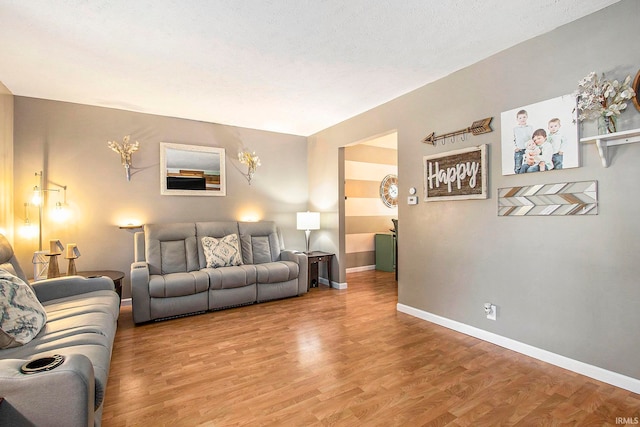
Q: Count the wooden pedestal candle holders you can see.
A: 2